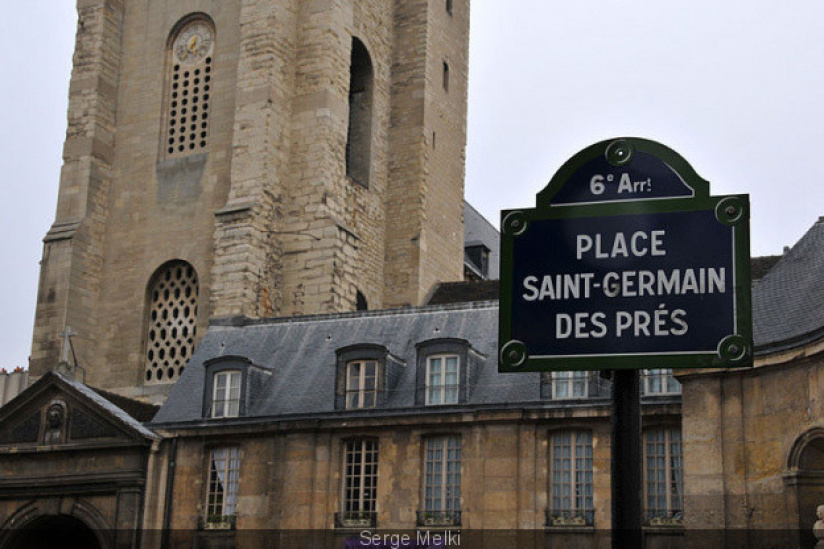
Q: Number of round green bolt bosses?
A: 5